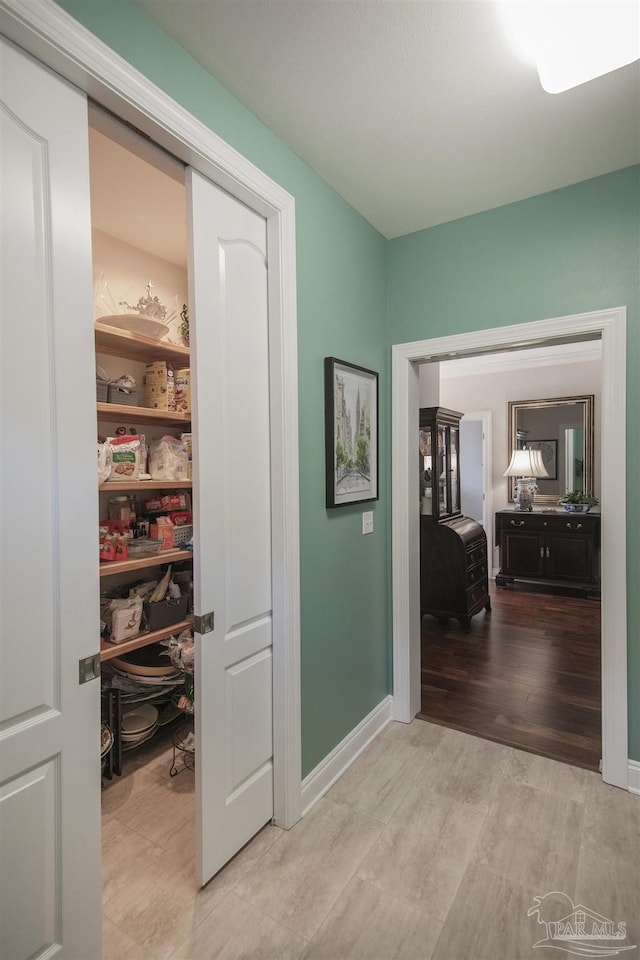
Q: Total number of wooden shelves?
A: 5